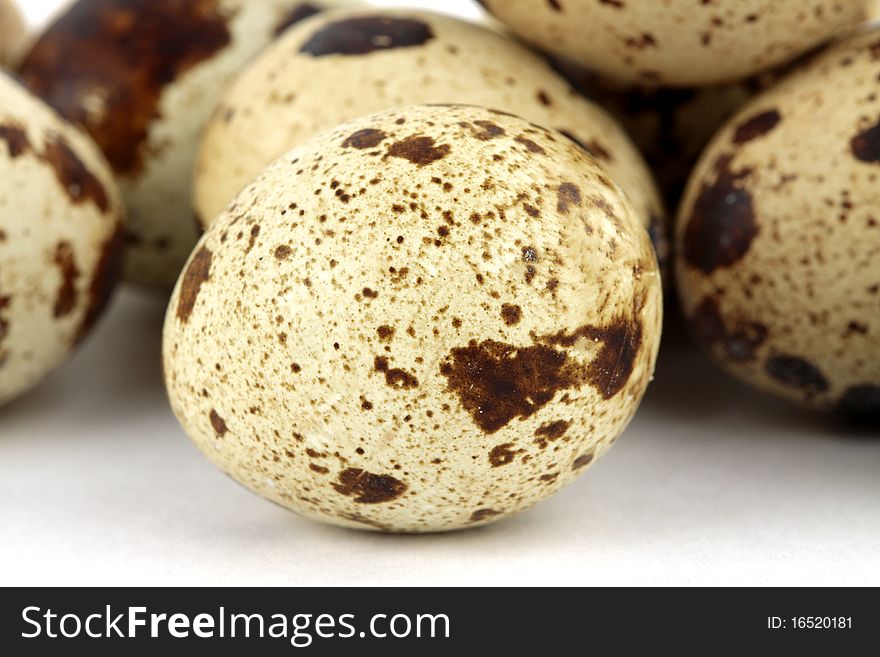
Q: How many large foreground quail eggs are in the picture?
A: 1